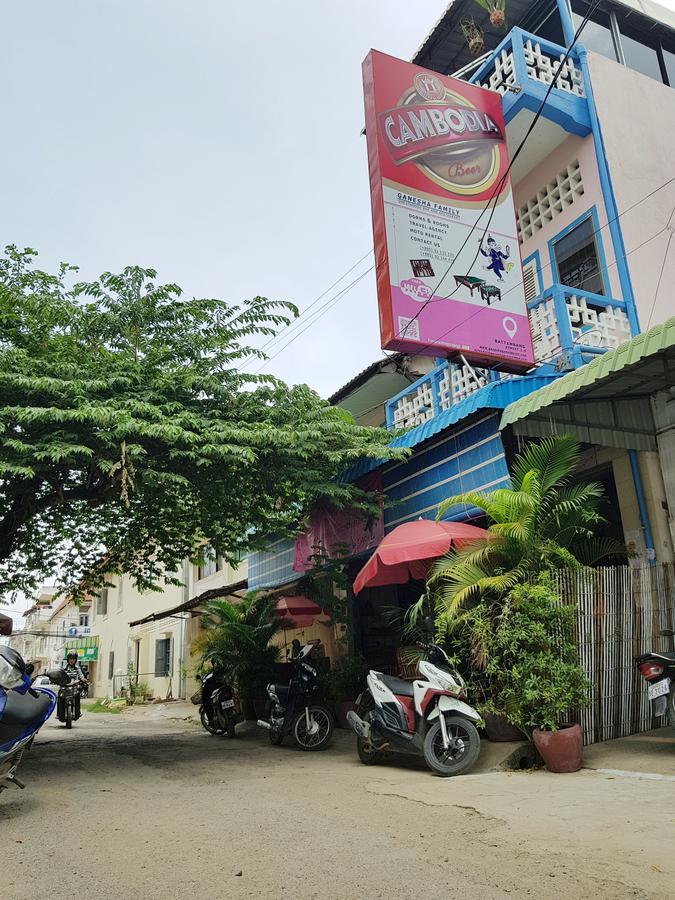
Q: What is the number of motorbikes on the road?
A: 6